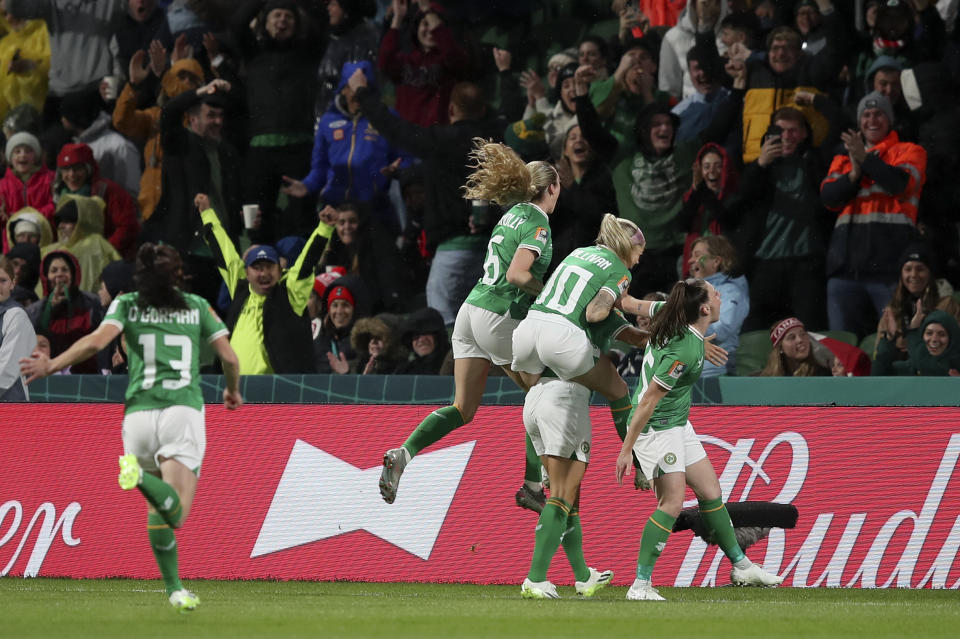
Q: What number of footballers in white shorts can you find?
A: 5